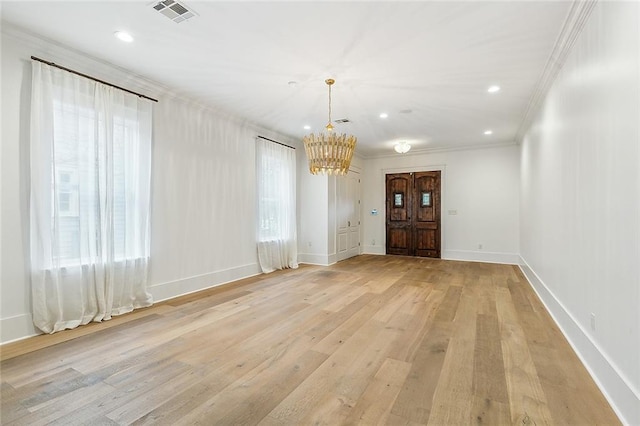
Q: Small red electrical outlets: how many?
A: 0